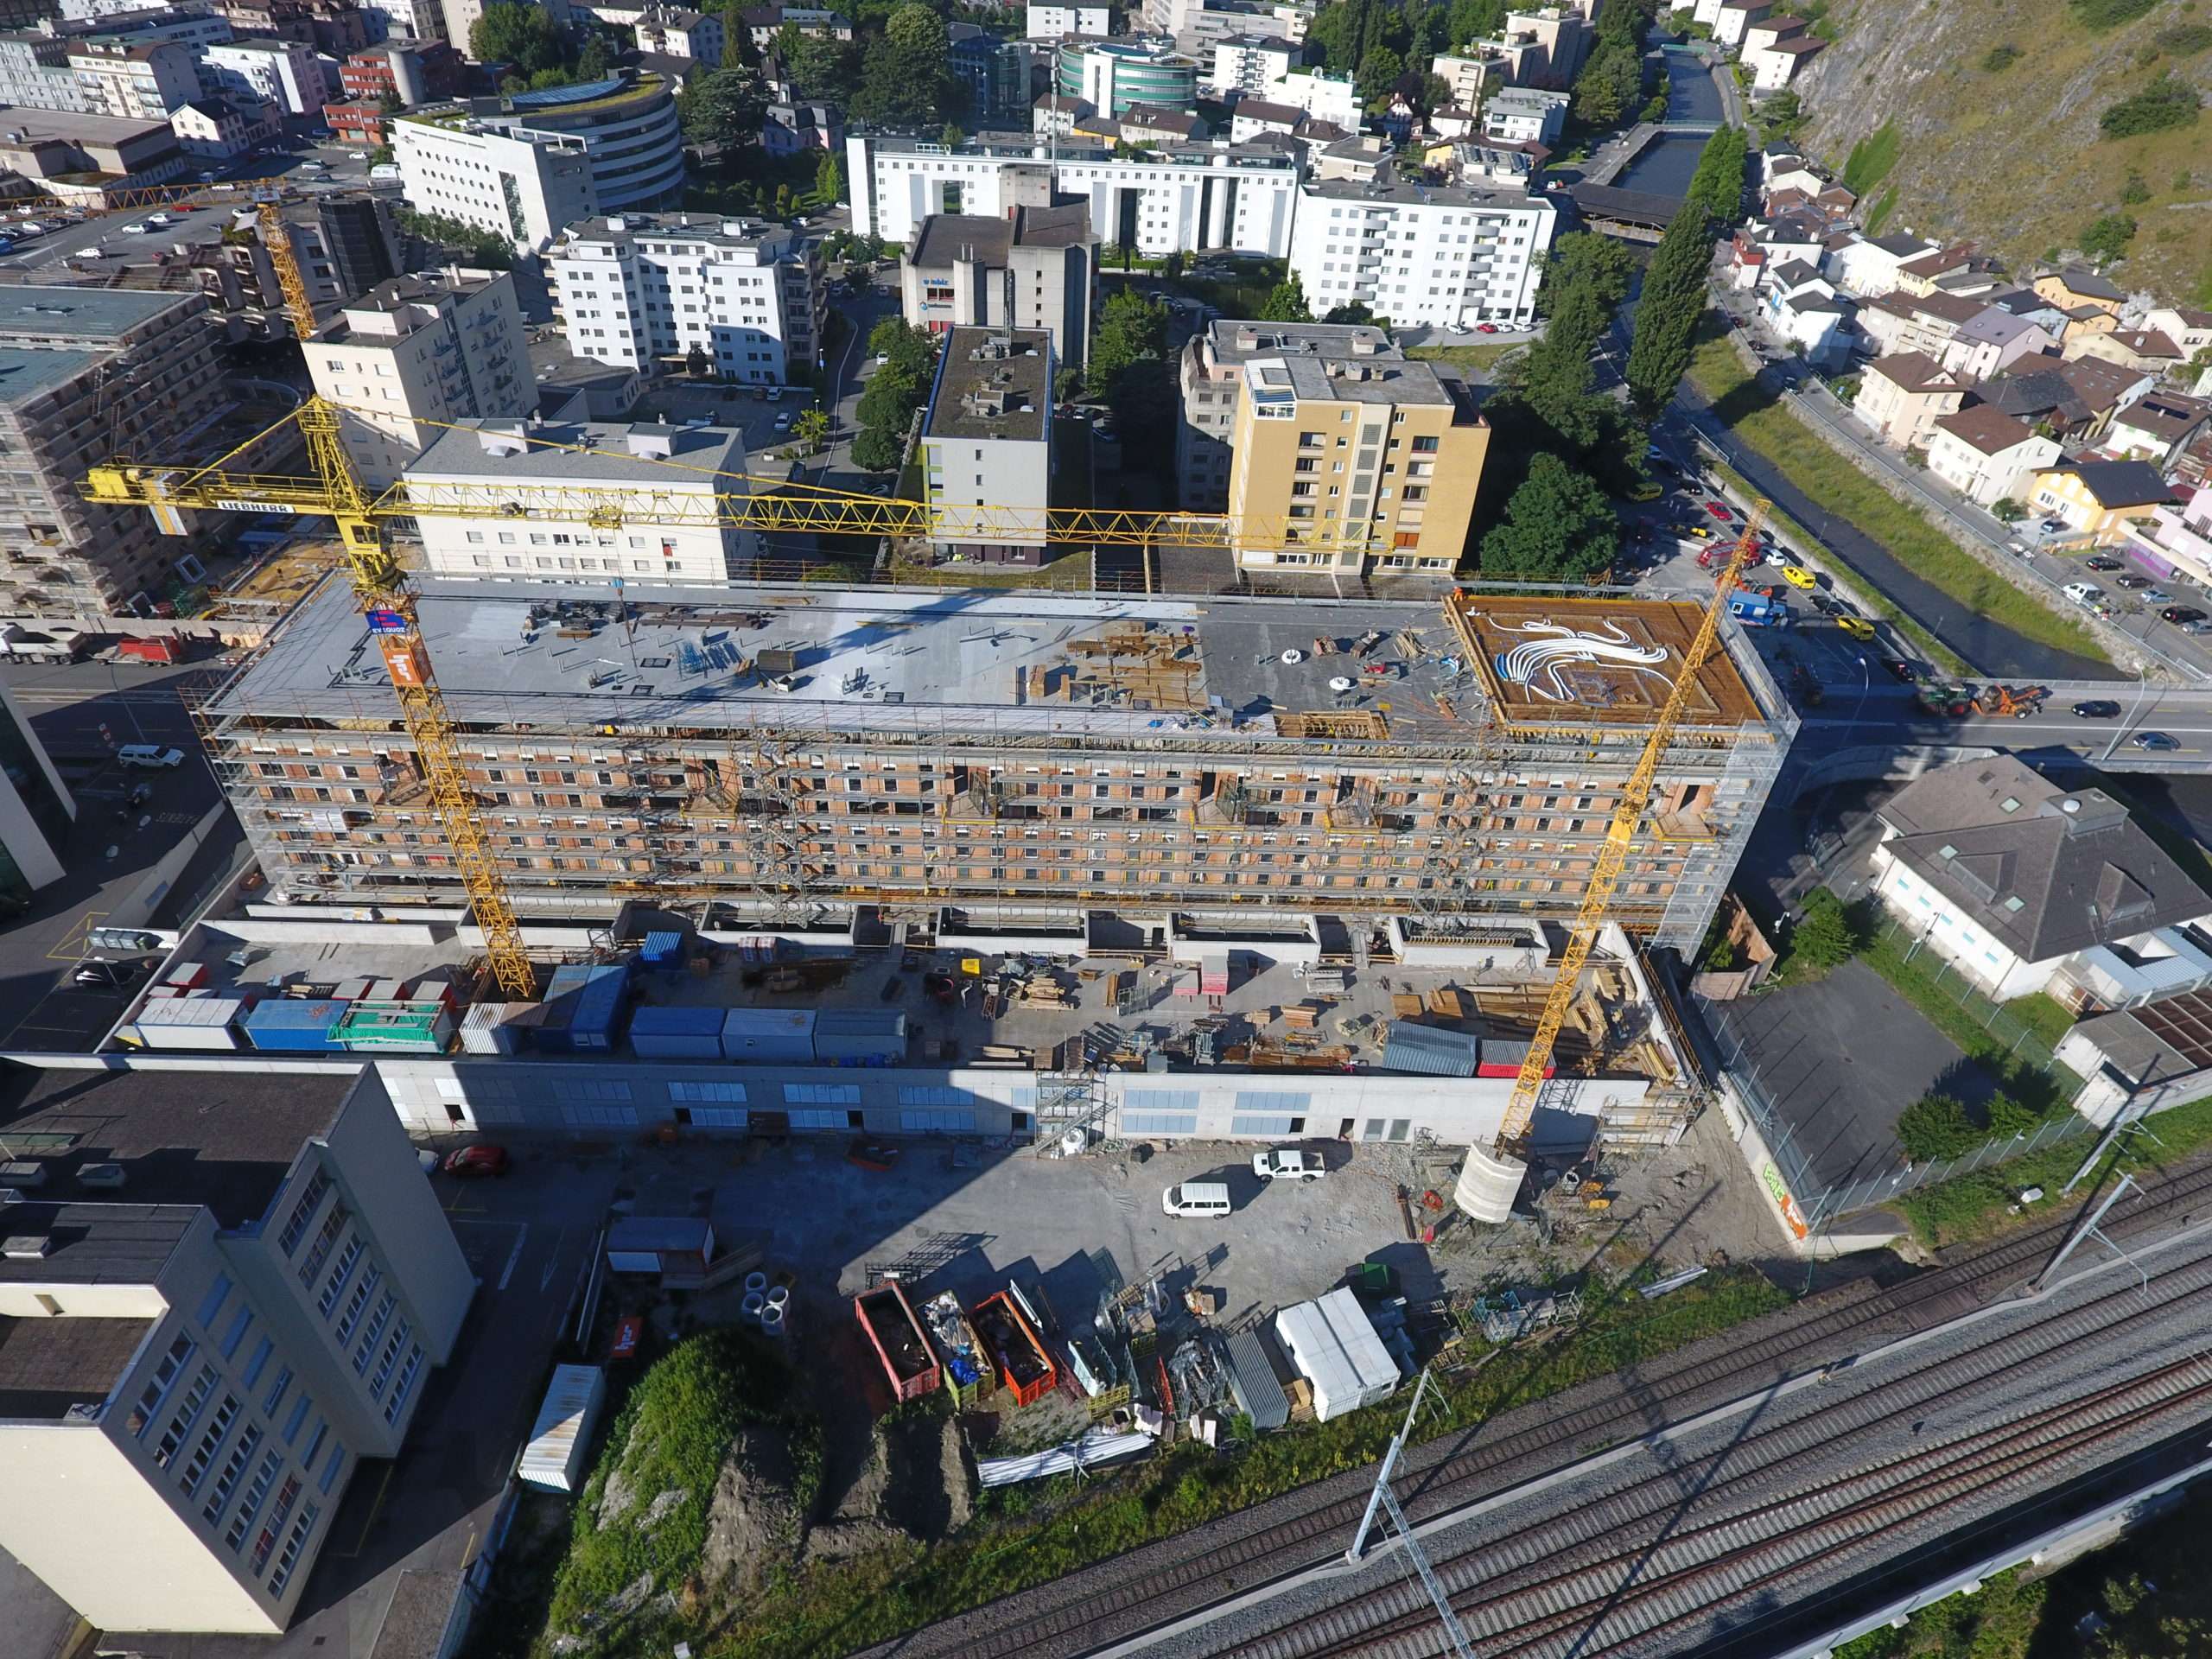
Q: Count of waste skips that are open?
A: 3